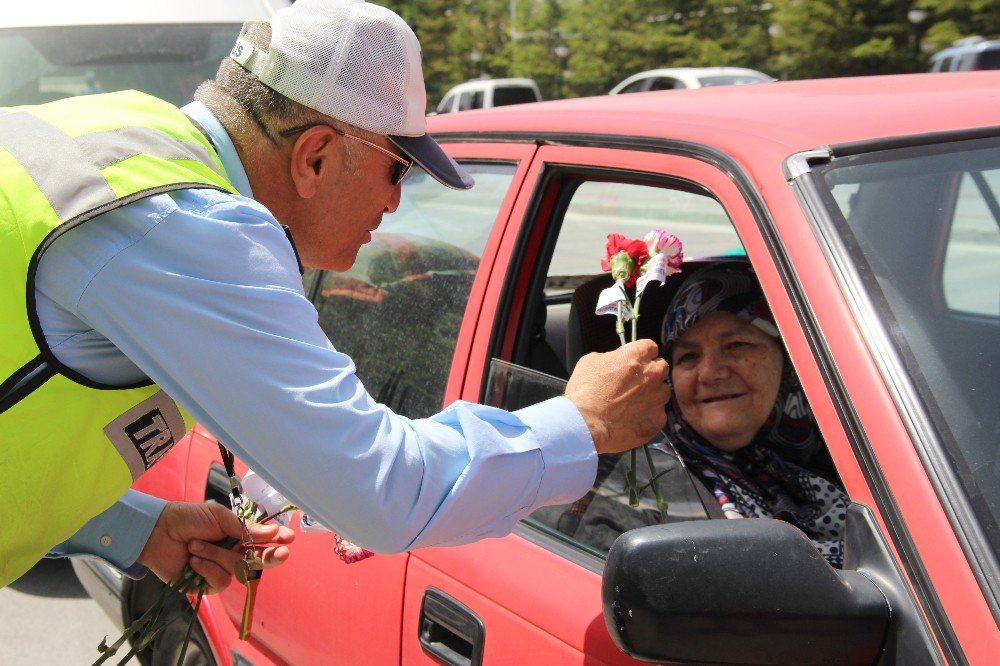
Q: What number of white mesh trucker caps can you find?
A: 1